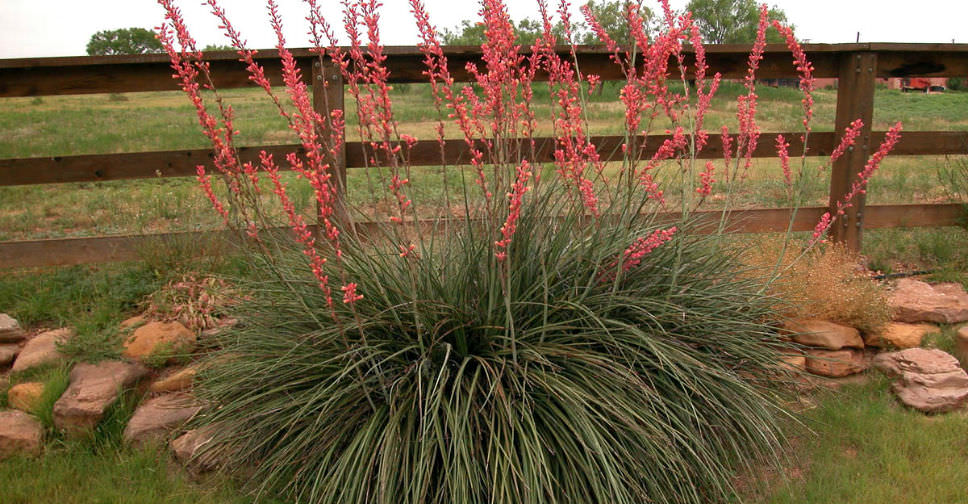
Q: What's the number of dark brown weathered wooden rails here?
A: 3